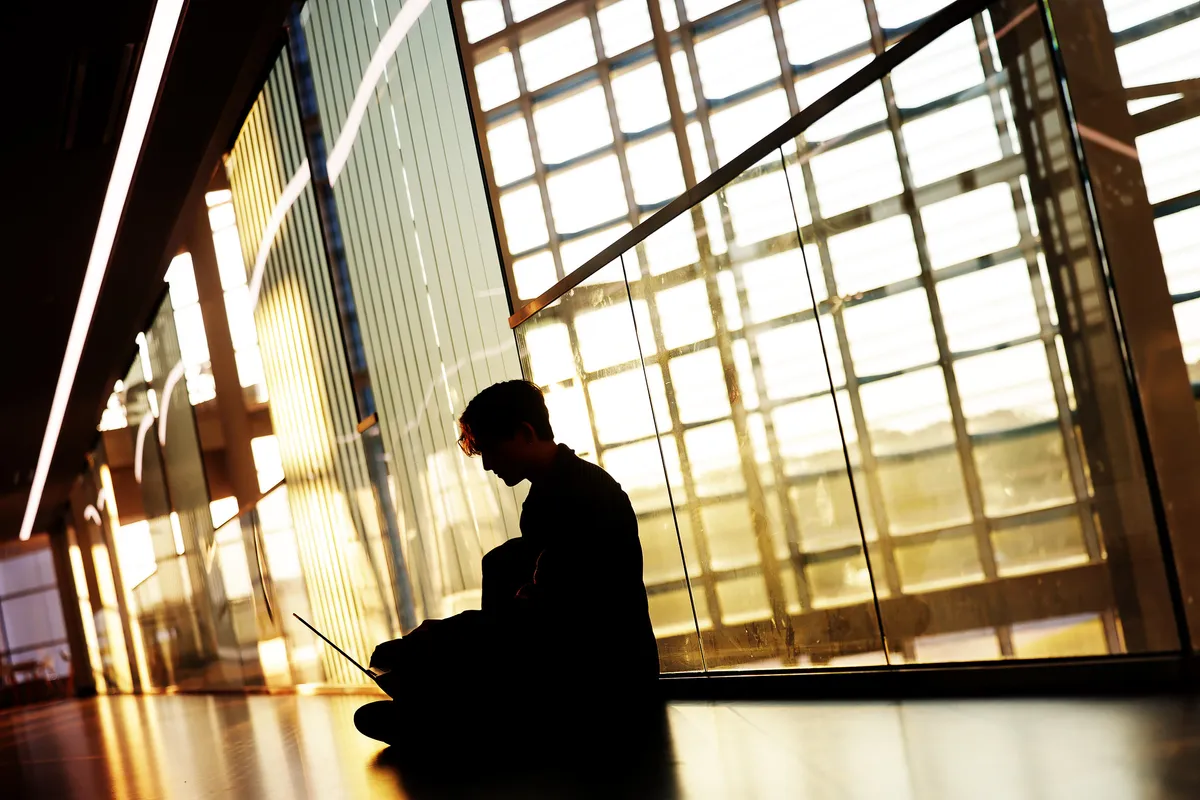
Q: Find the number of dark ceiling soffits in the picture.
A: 1